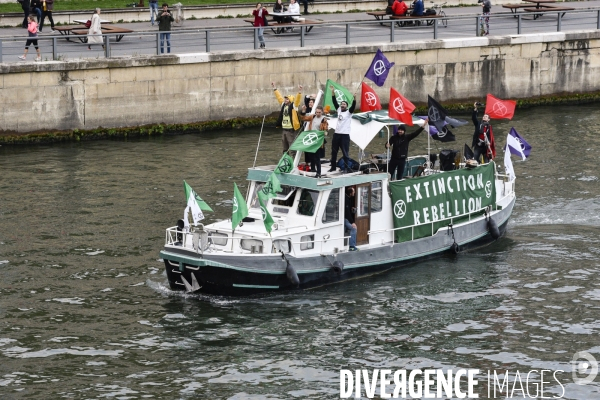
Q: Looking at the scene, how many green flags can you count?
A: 7